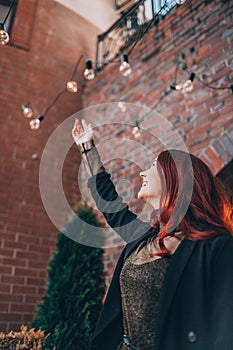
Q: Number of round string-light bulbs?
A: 10